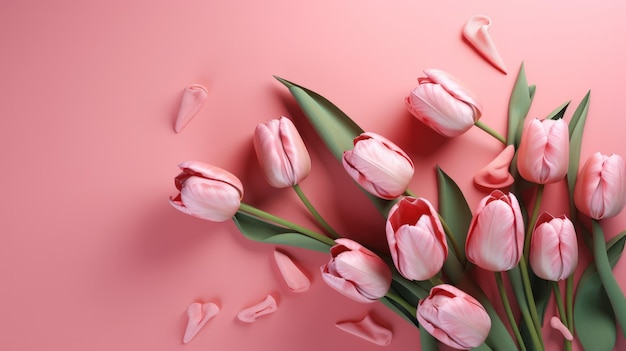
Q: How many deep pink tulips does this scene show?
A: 11